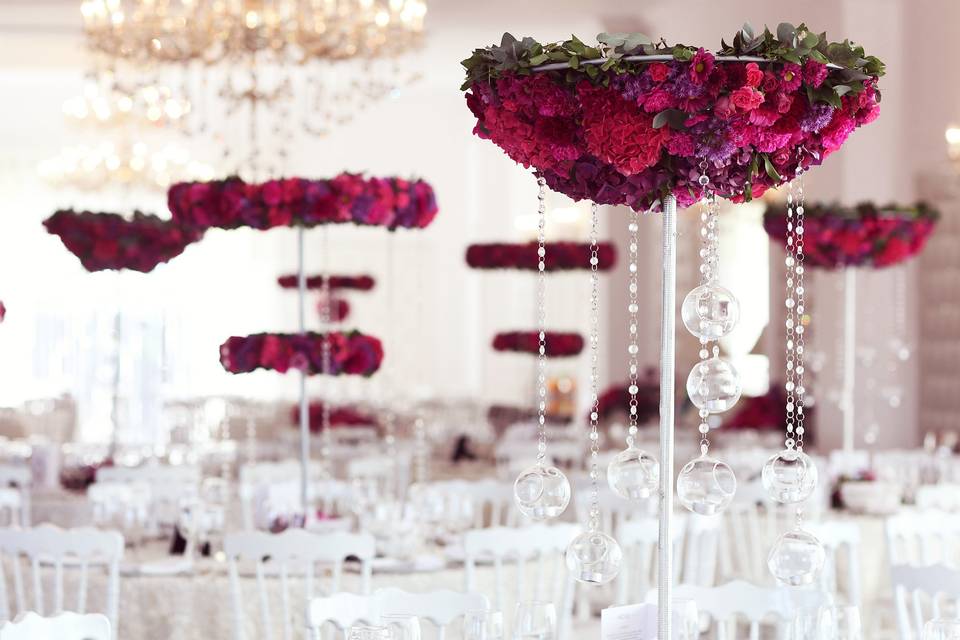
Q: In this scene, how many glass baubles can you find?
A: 8